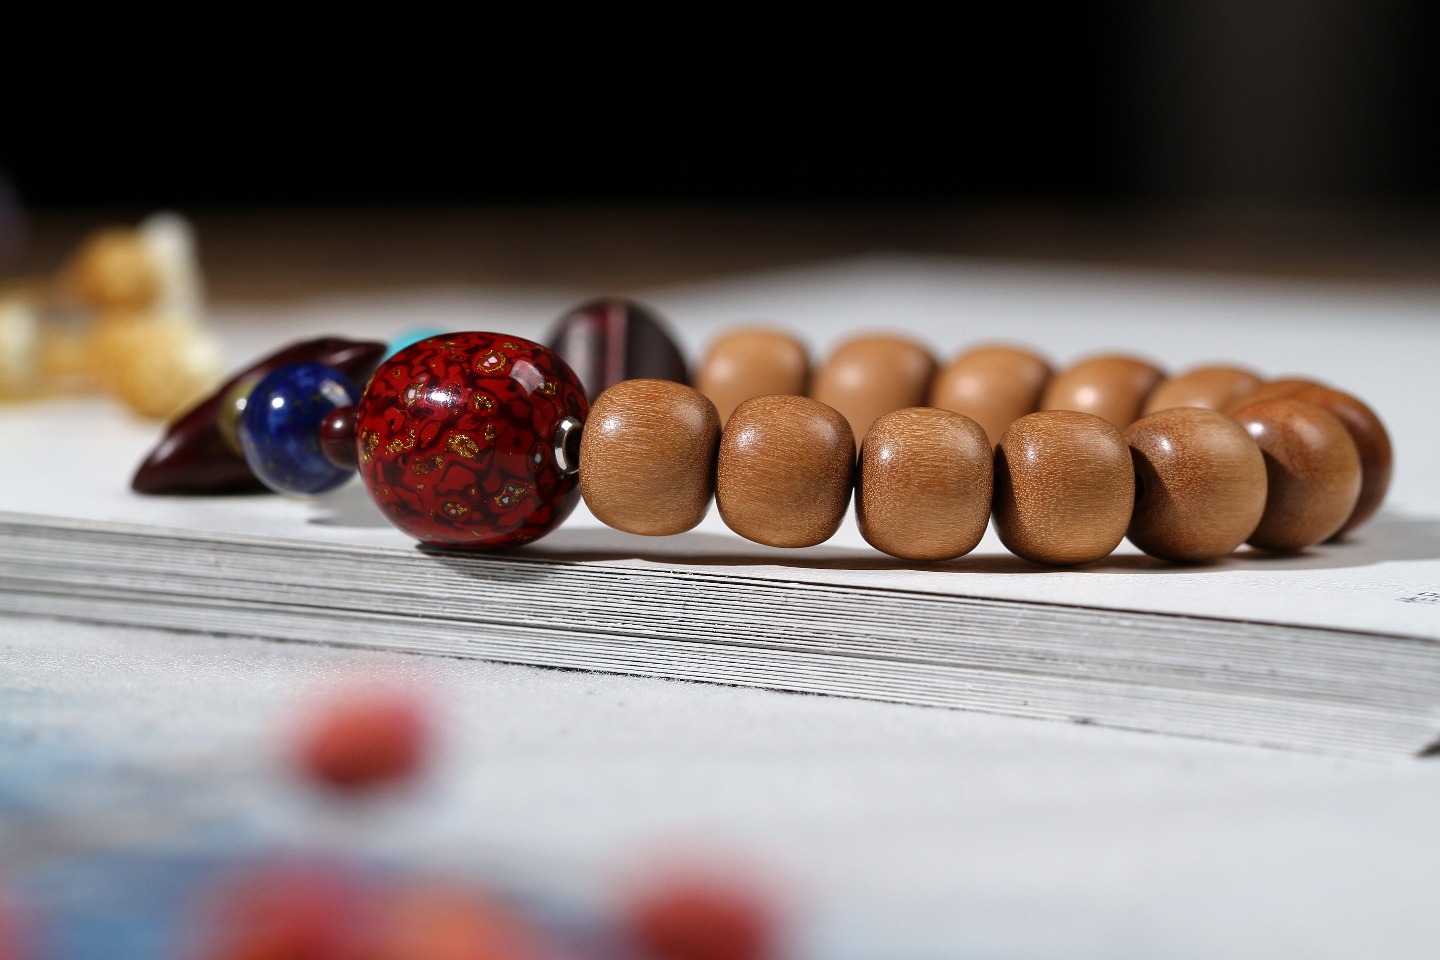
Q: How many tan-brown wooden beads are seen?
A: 13